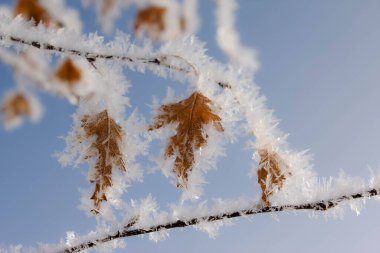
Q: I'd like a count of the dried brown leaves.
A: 7